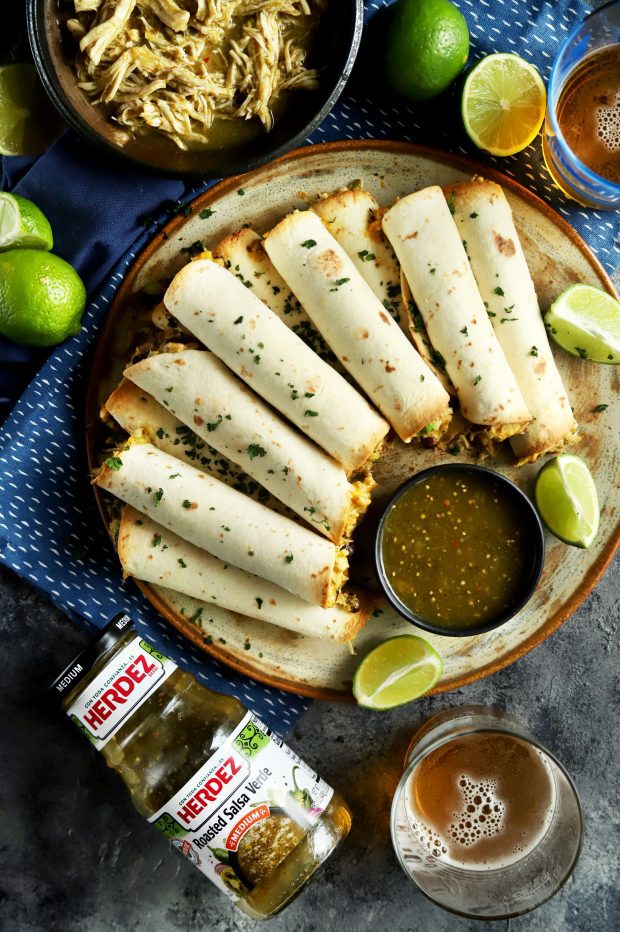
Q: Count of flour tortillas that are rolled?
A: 10